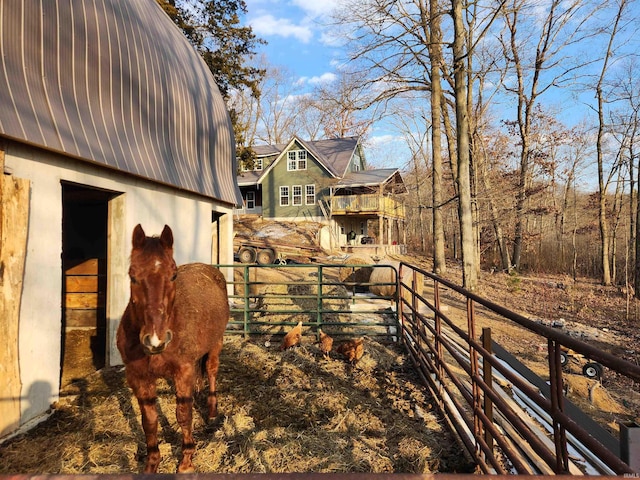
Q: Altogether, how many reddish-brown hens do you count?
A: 3